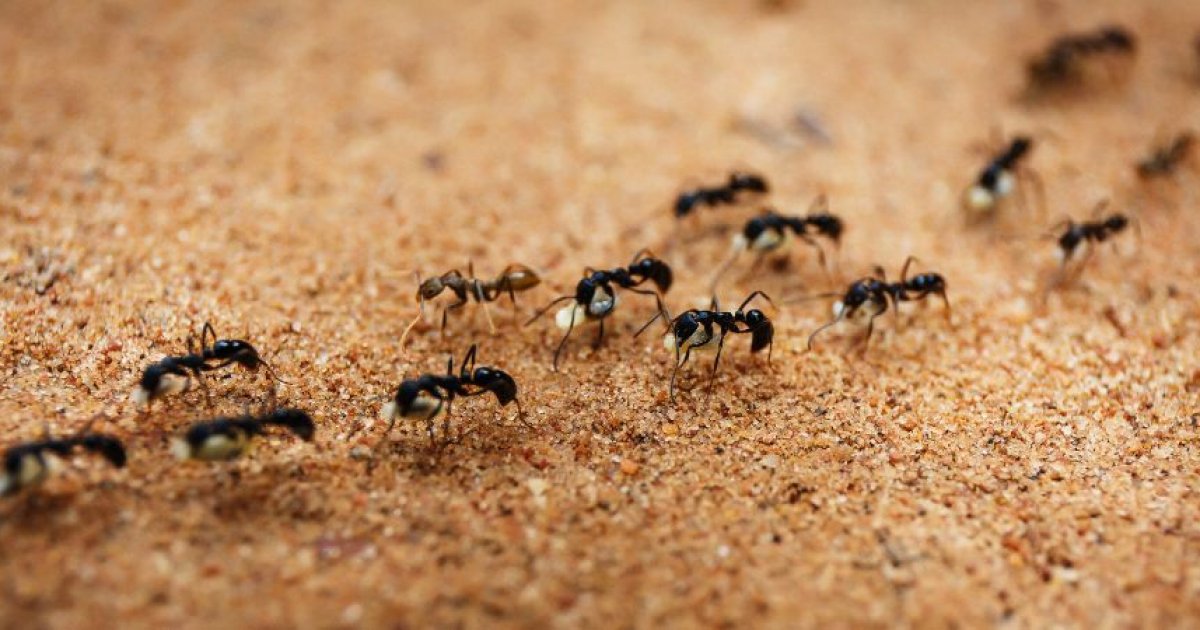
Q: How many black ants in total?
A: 13